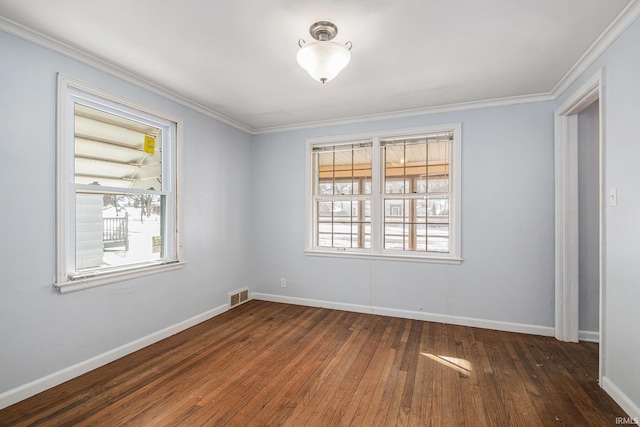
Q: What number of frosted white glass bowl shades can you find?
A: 1